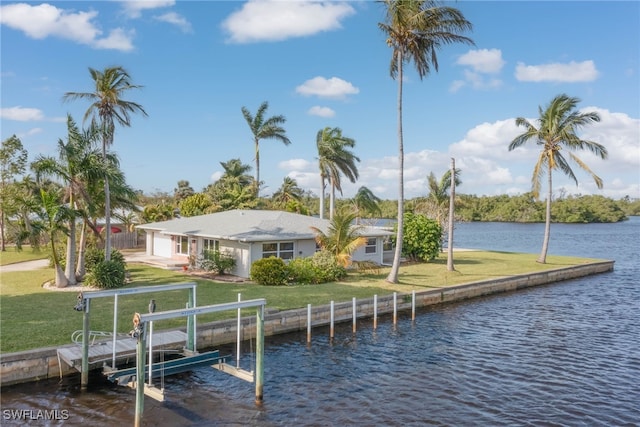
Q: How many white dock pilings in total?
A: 6